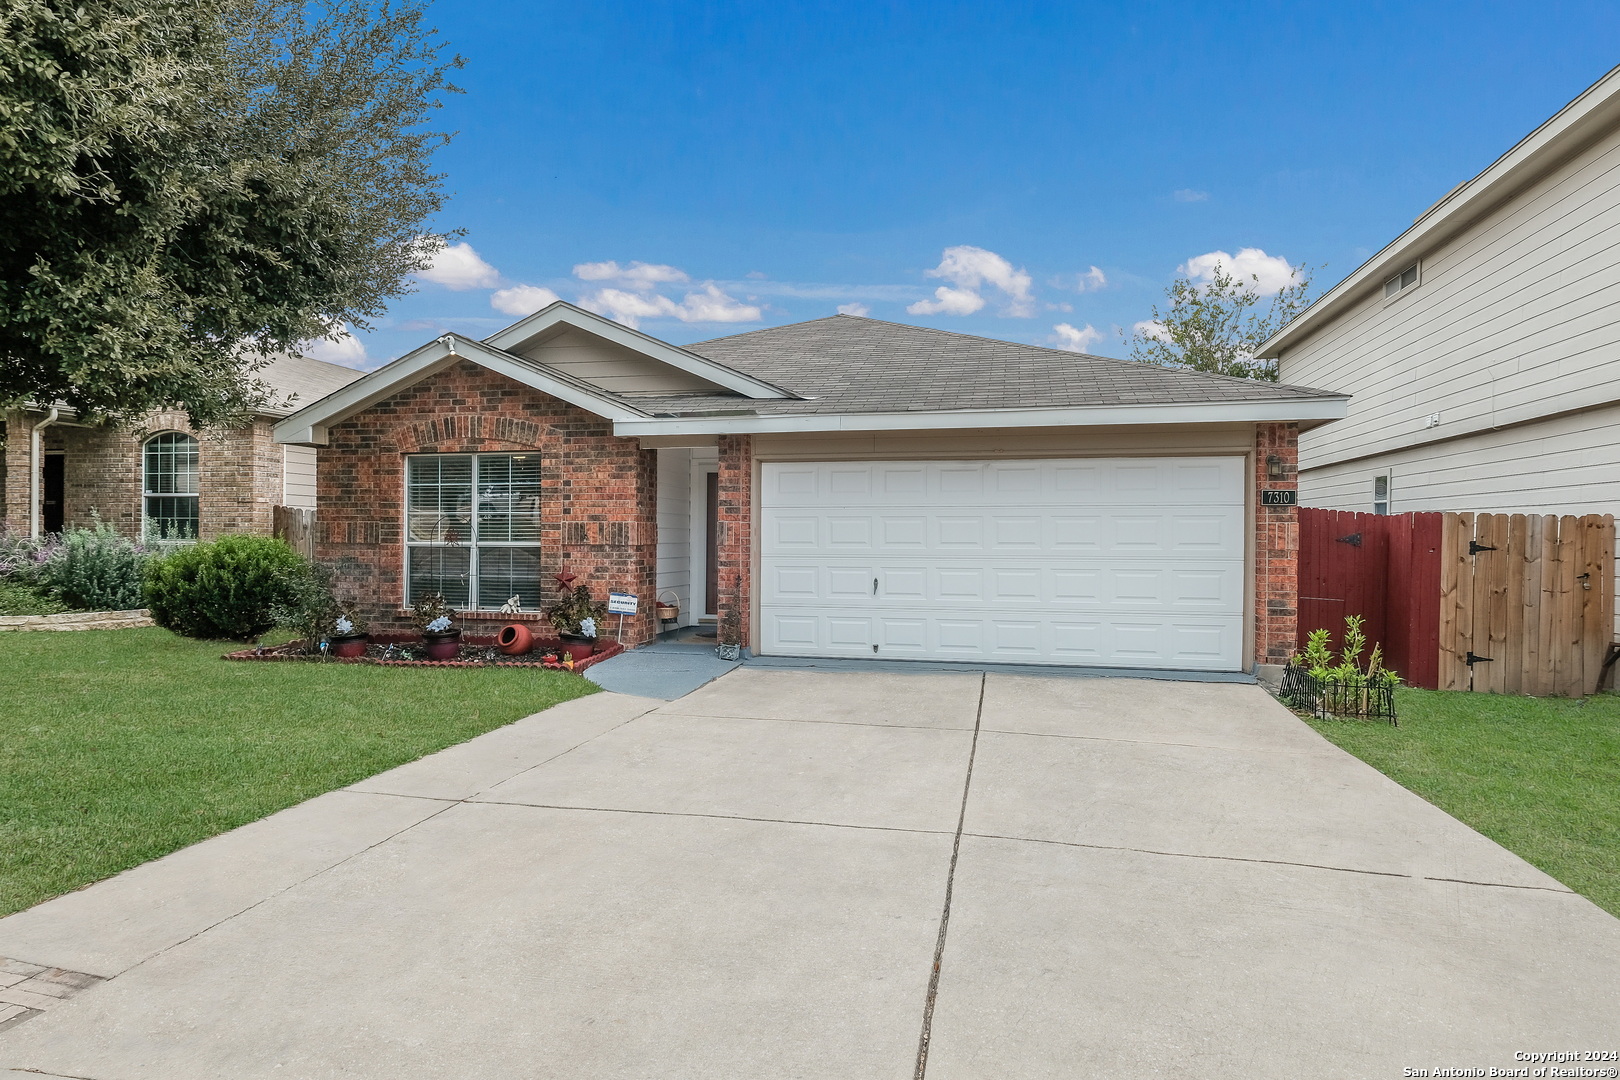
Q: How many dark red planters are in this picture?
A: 3